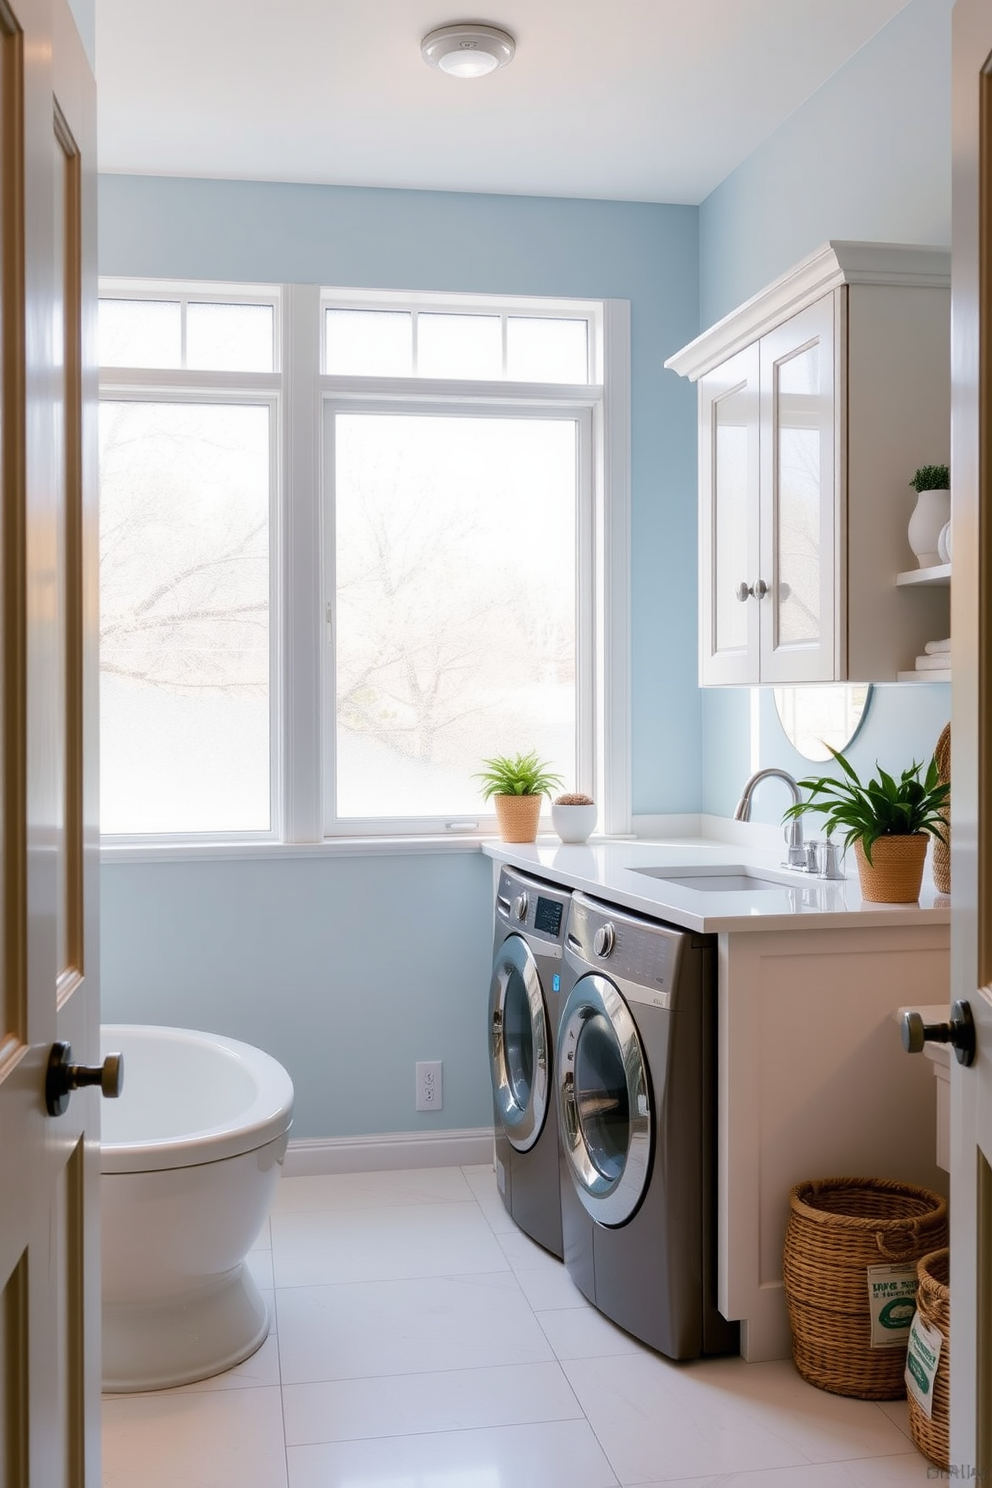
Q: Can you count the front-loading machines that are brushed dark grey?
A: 2